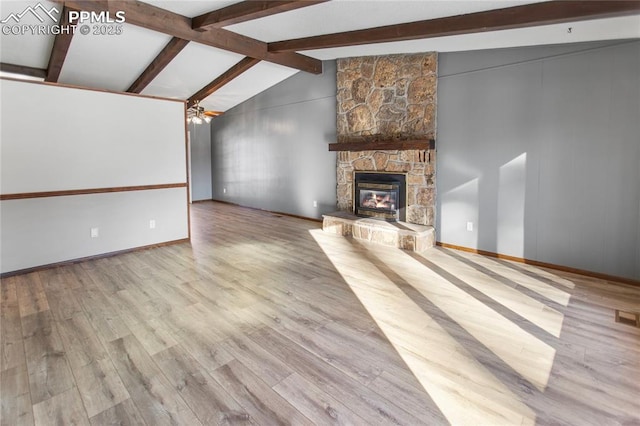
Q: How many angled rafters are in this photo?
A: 5